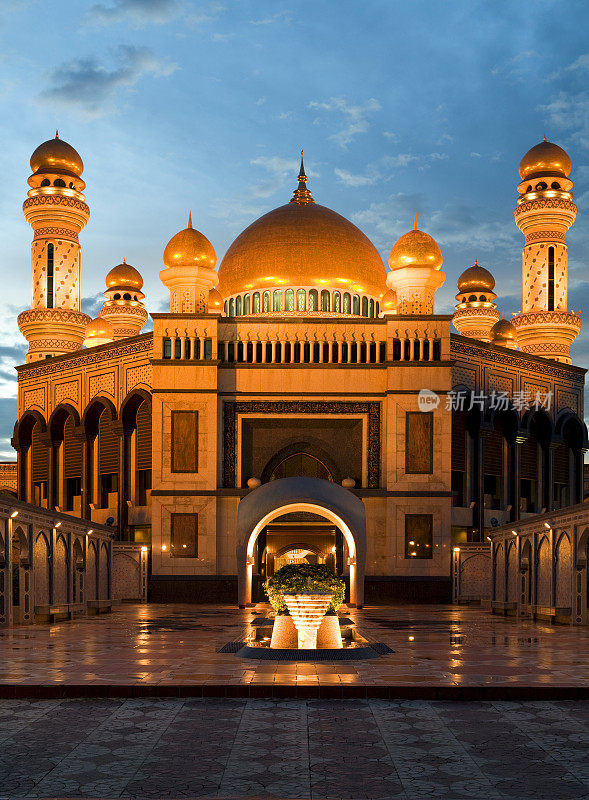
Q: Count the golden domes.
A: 11